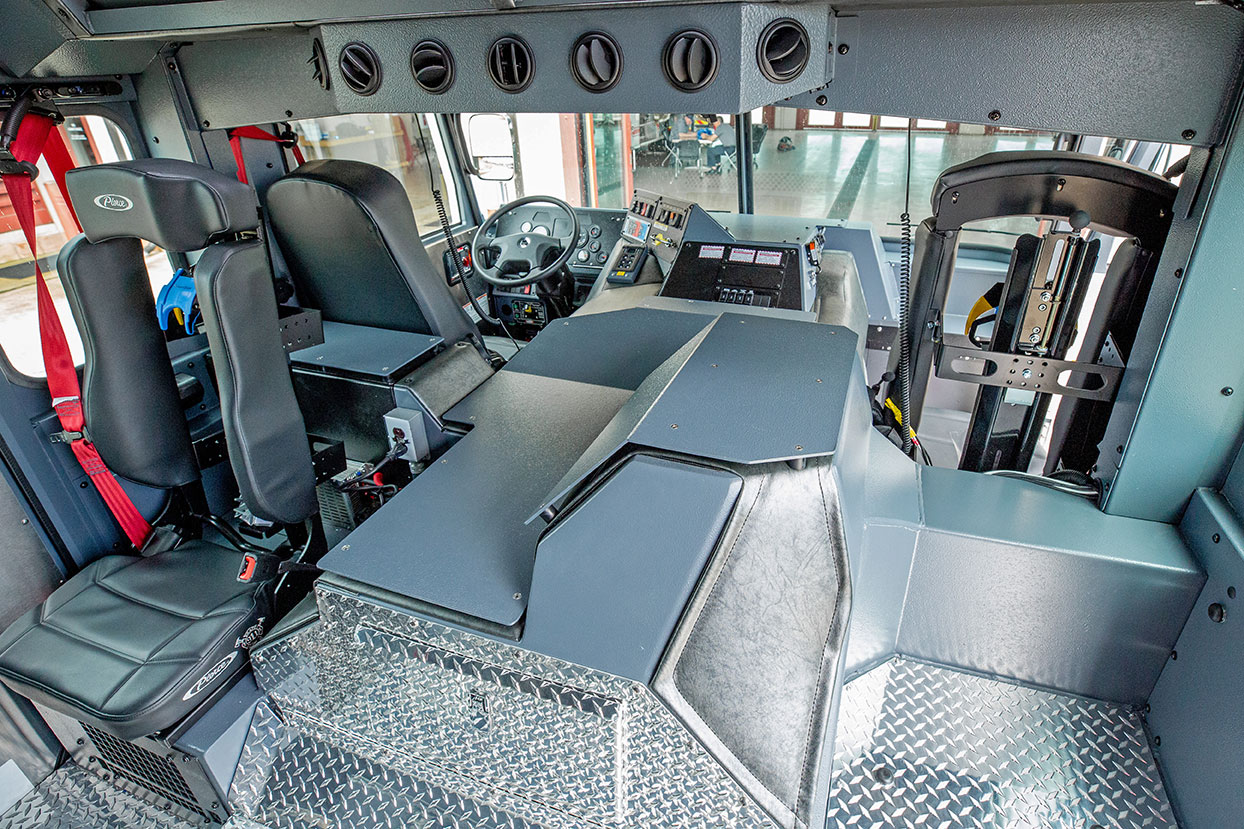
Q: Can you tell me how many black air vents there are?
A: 7